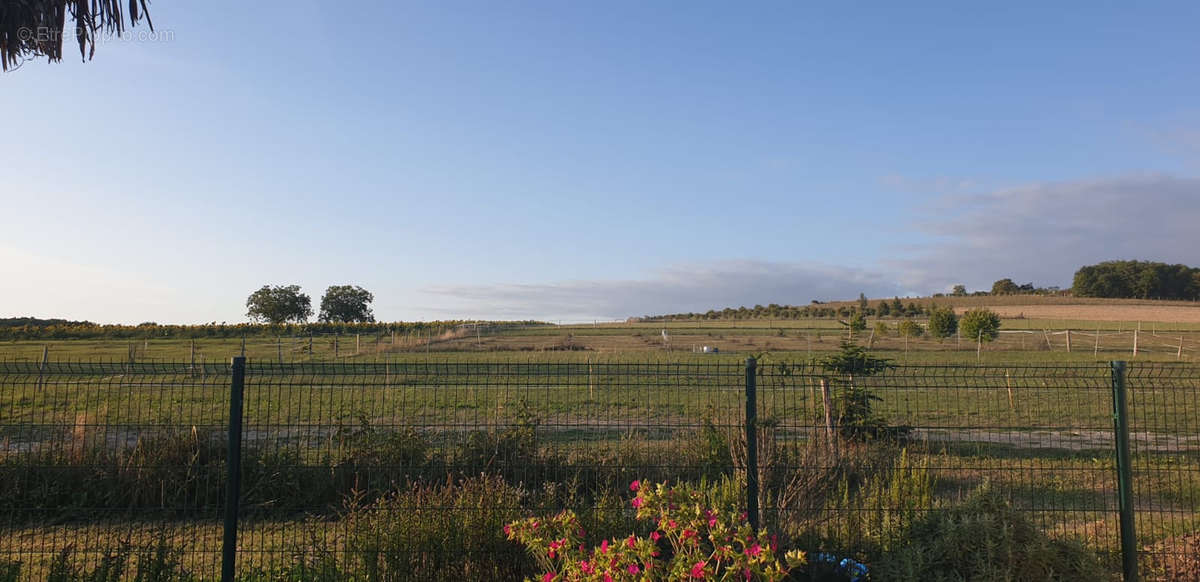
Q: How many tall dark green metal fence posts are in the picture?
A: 3